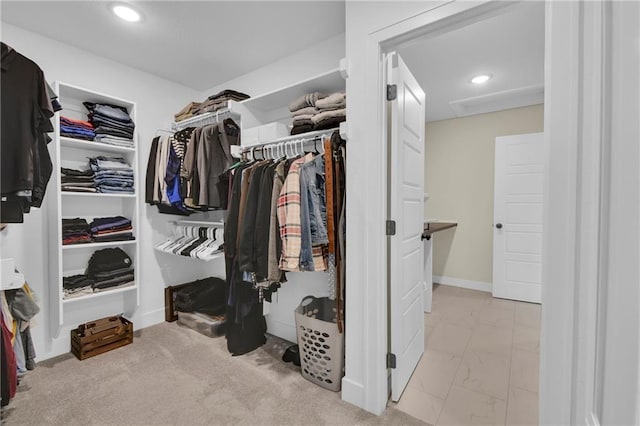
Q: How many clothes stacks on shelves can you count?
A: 12